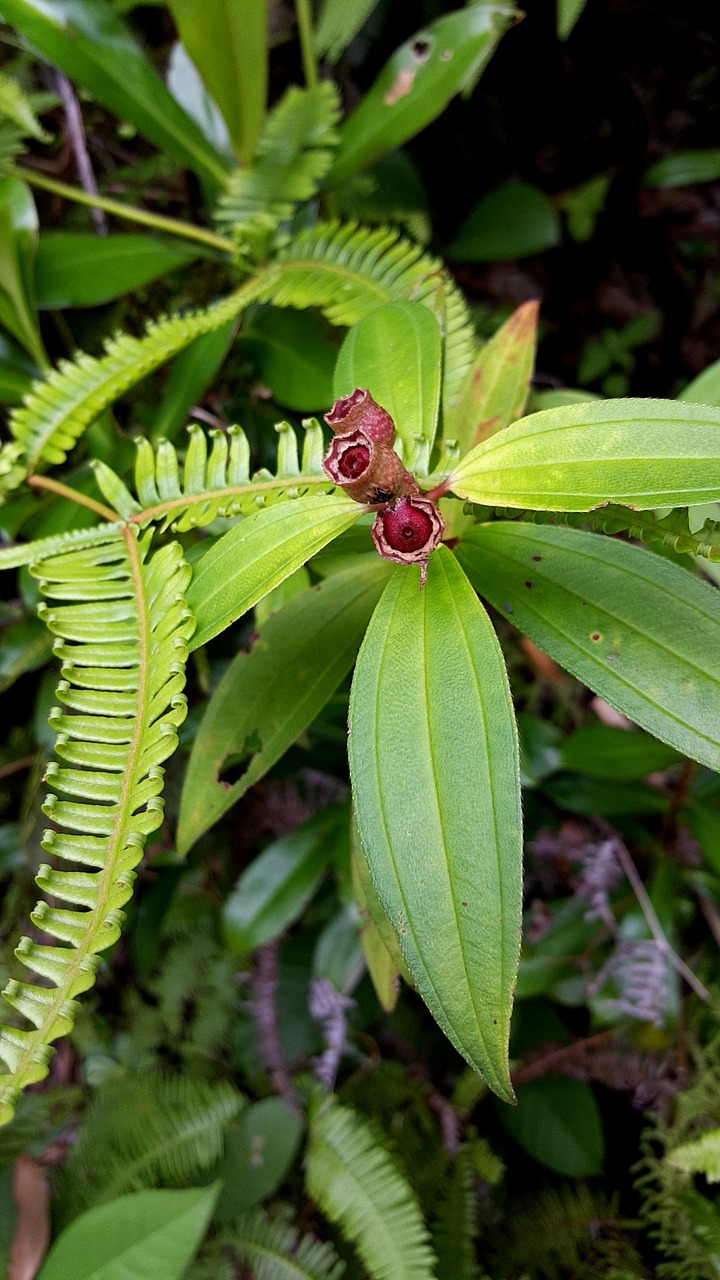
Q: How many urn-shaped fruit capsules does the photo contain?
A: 3